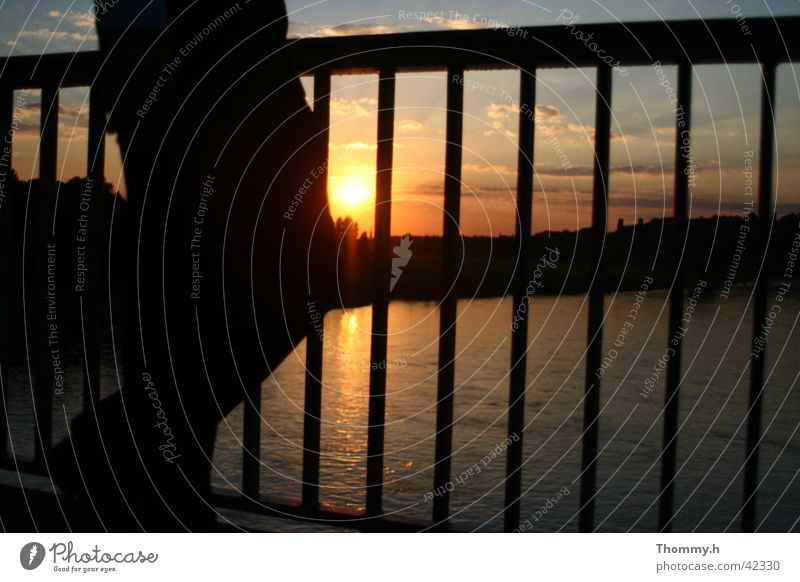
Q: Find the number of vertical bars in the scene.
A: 11